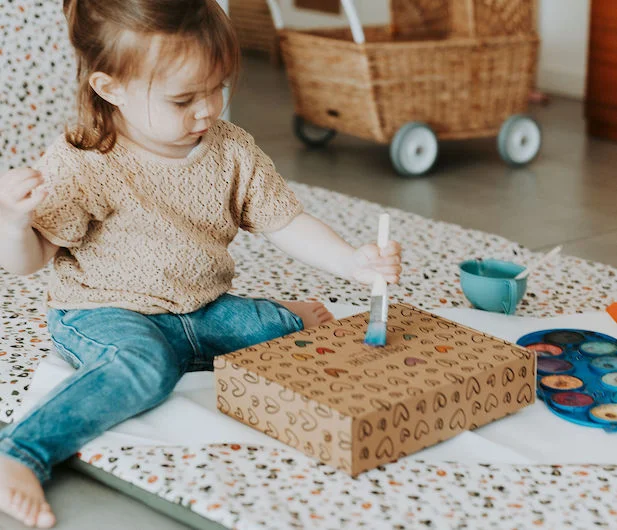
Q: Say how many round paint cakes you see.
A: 9